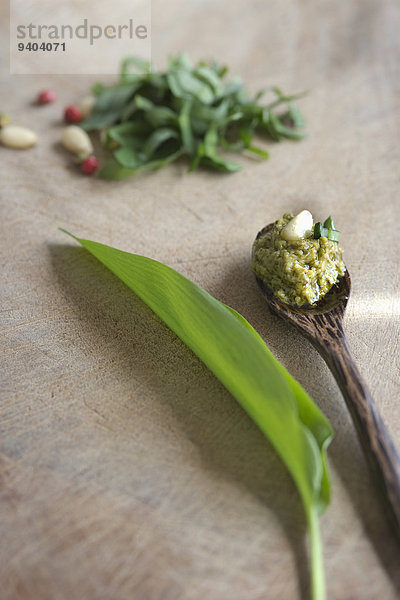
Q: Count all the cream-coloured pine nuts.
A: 4